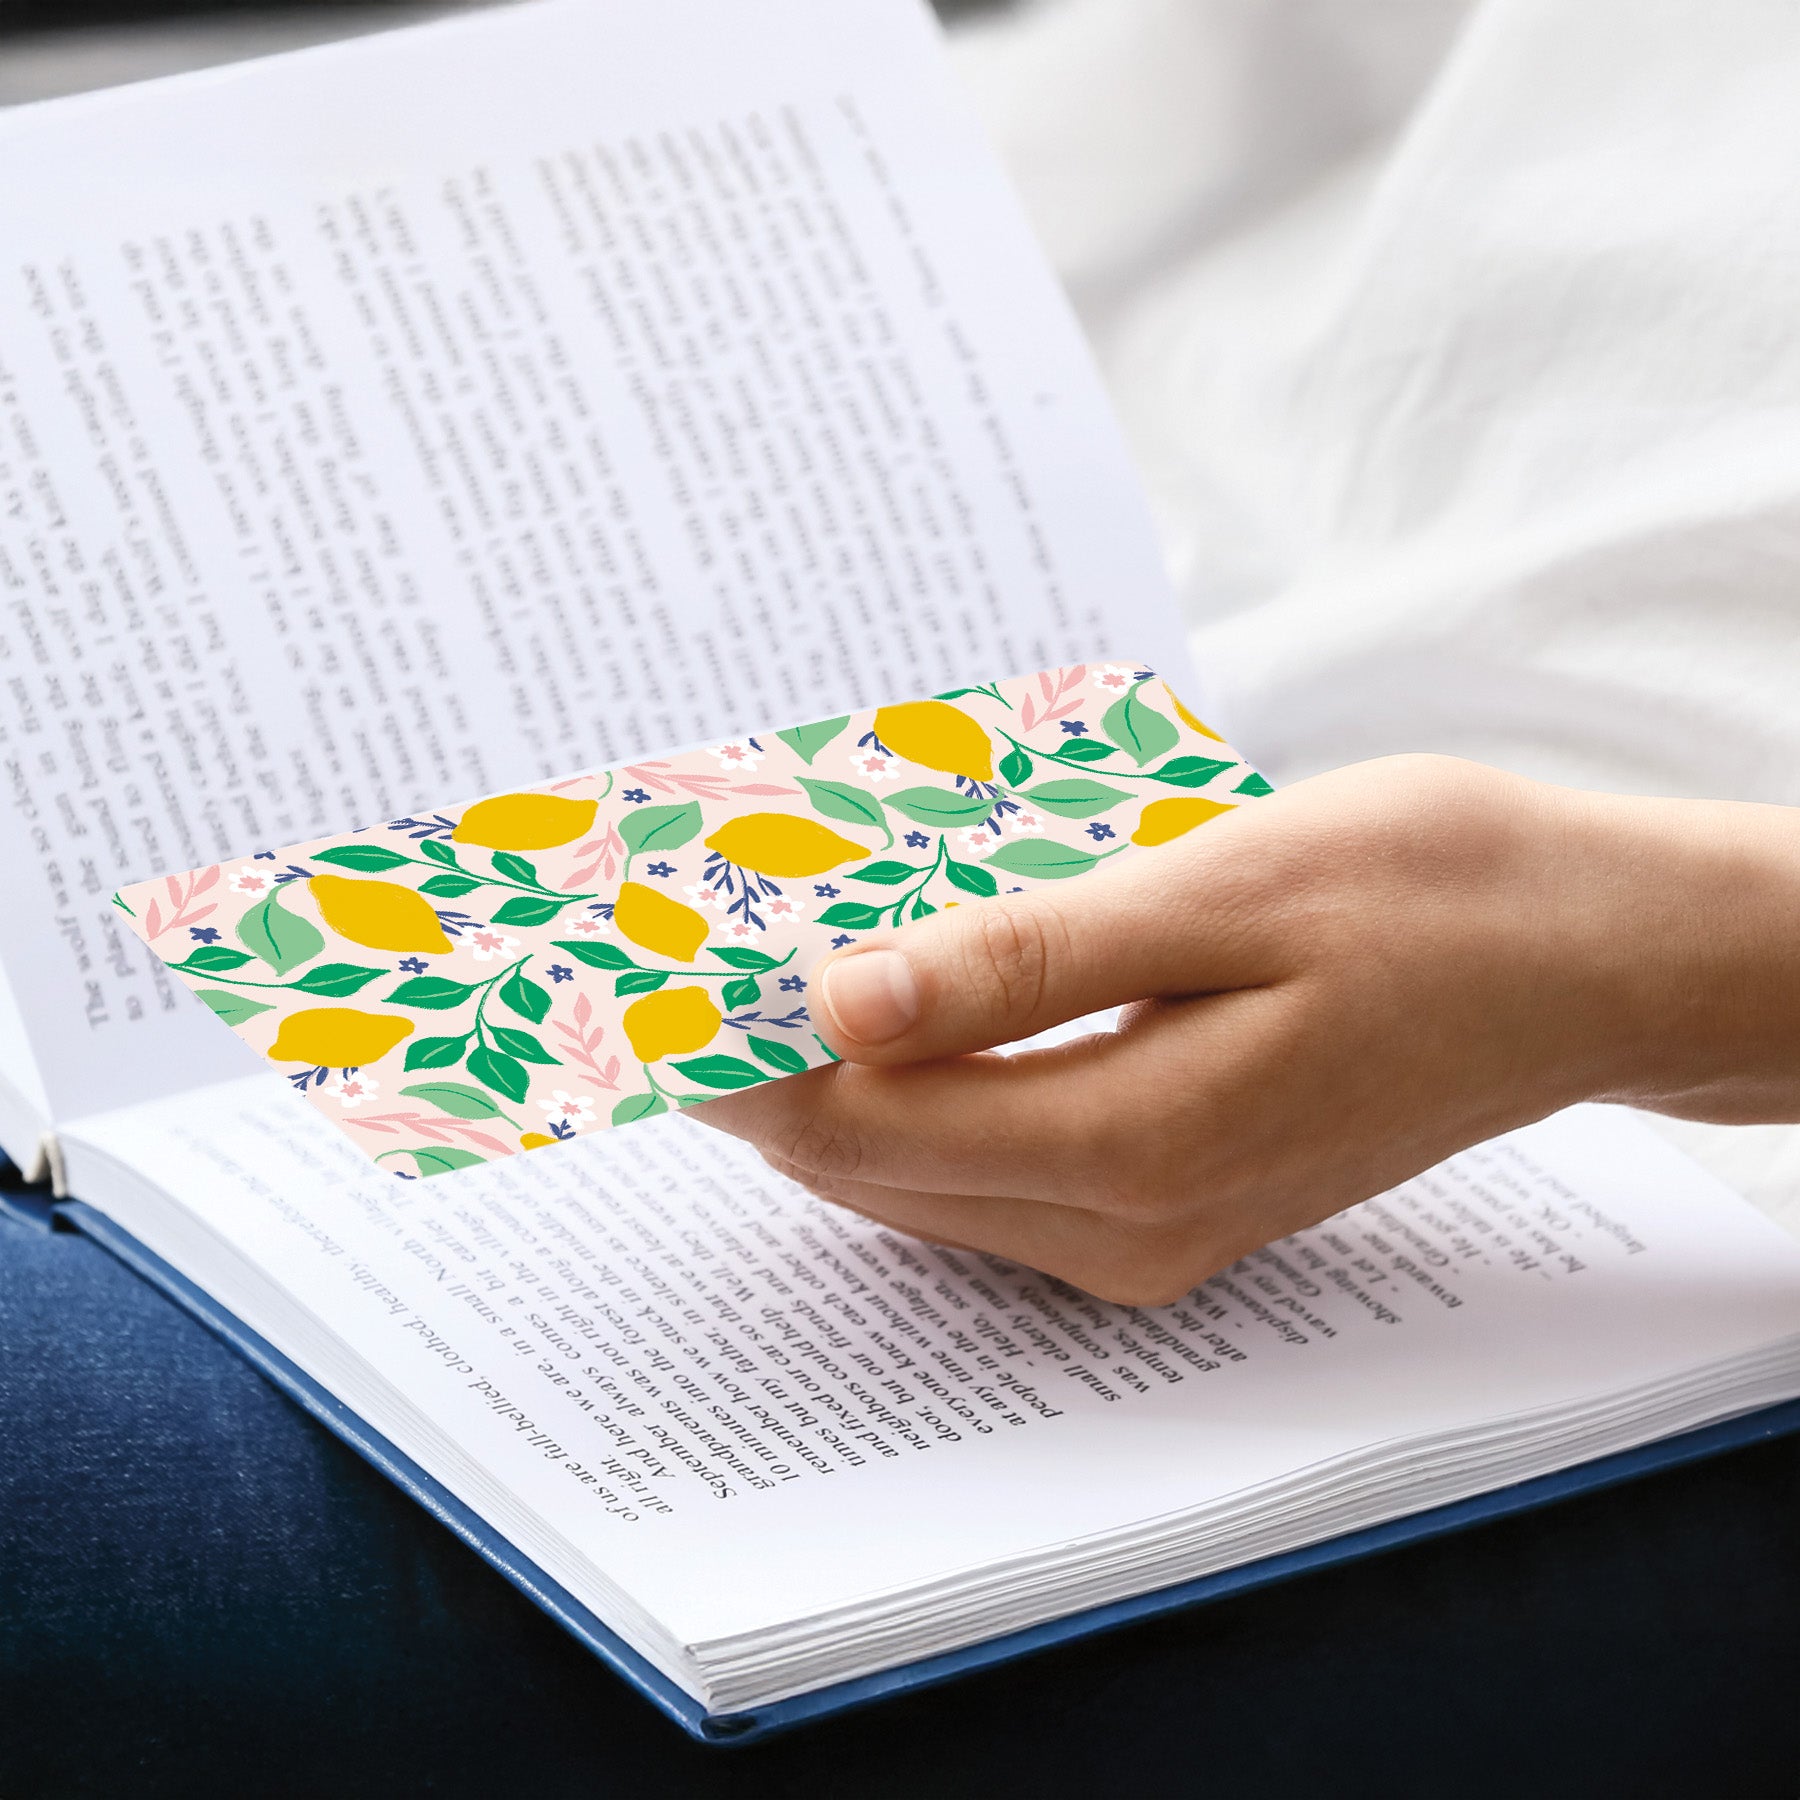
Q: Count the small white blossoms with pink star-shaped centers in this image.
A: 13